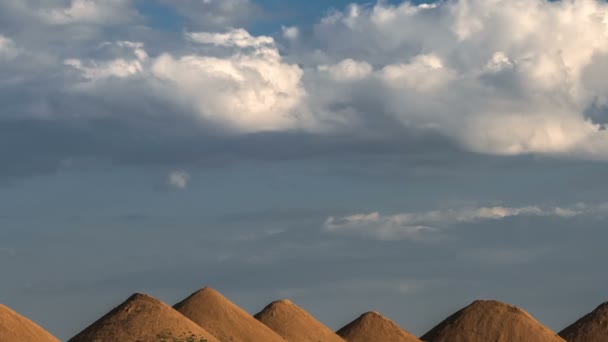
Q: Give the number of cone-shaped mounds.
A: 7